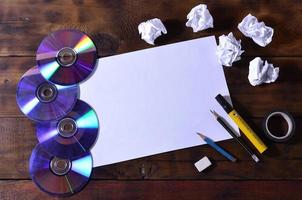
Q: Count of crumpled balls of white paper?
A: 5